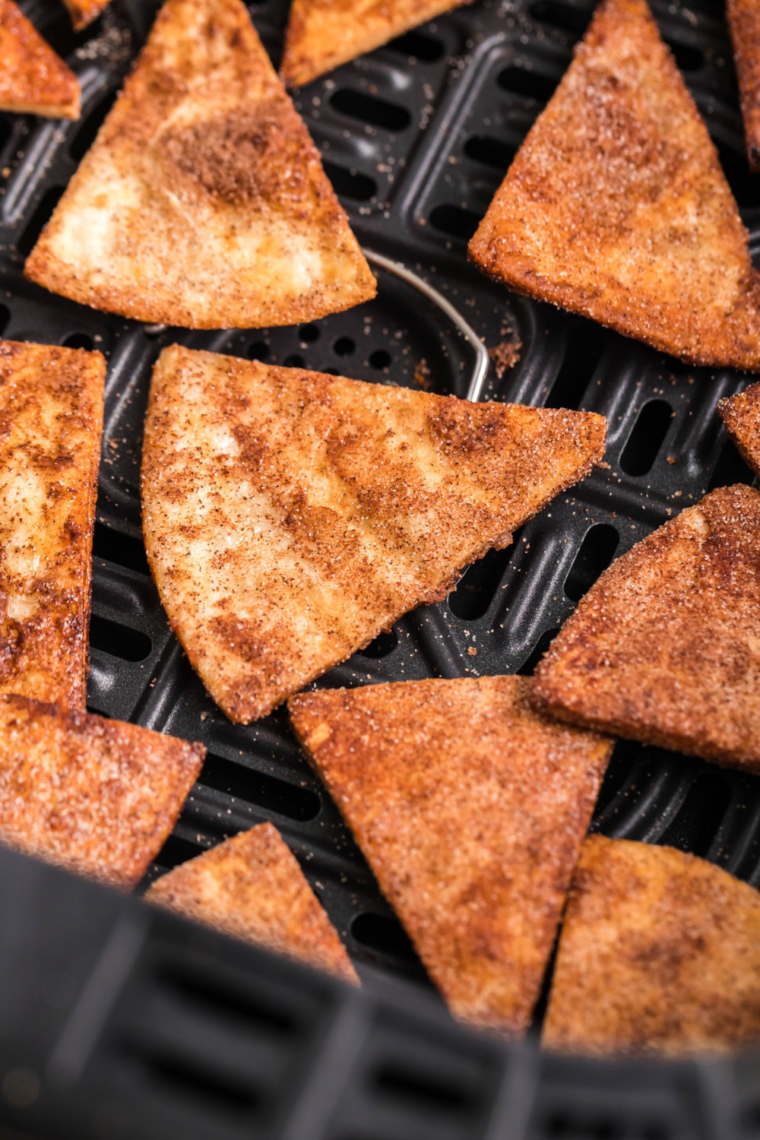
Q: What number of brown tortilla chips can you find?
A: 14